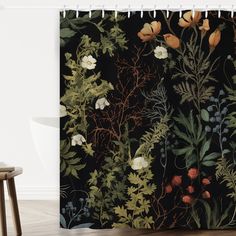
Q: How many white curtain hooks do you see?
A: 14